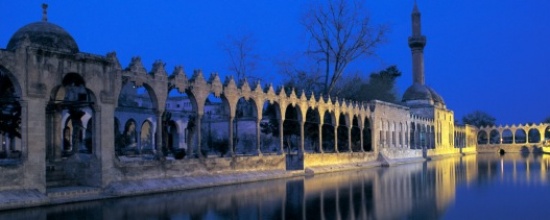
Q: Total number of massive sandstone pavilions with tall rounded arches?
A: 1